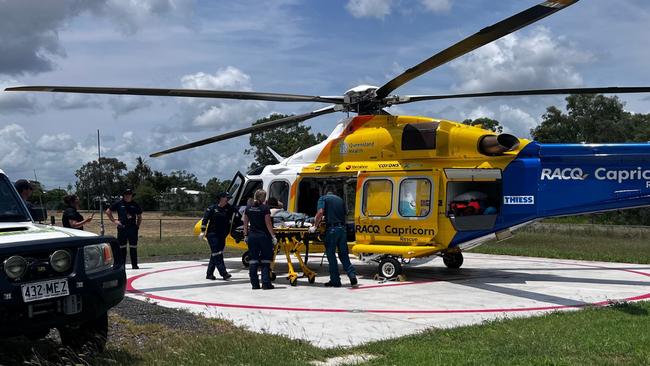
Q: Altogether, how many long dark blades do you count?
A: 4